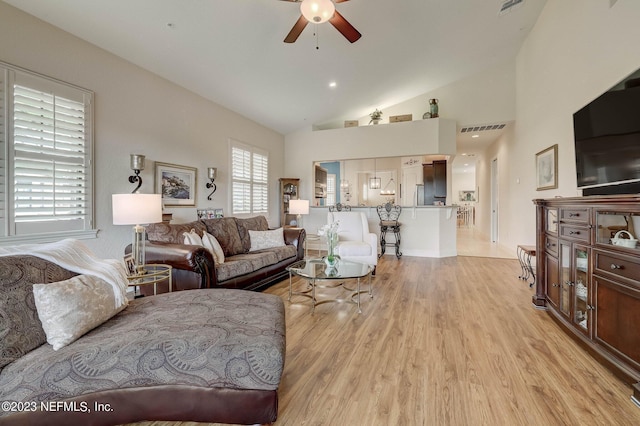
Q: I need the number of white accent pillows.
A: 4